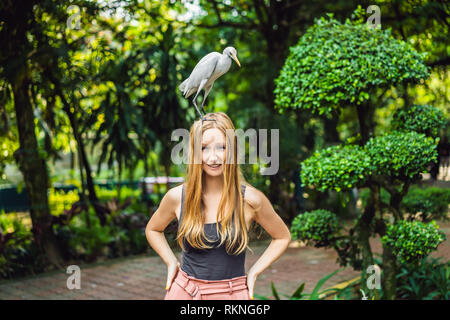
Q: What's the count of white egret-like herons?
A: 1